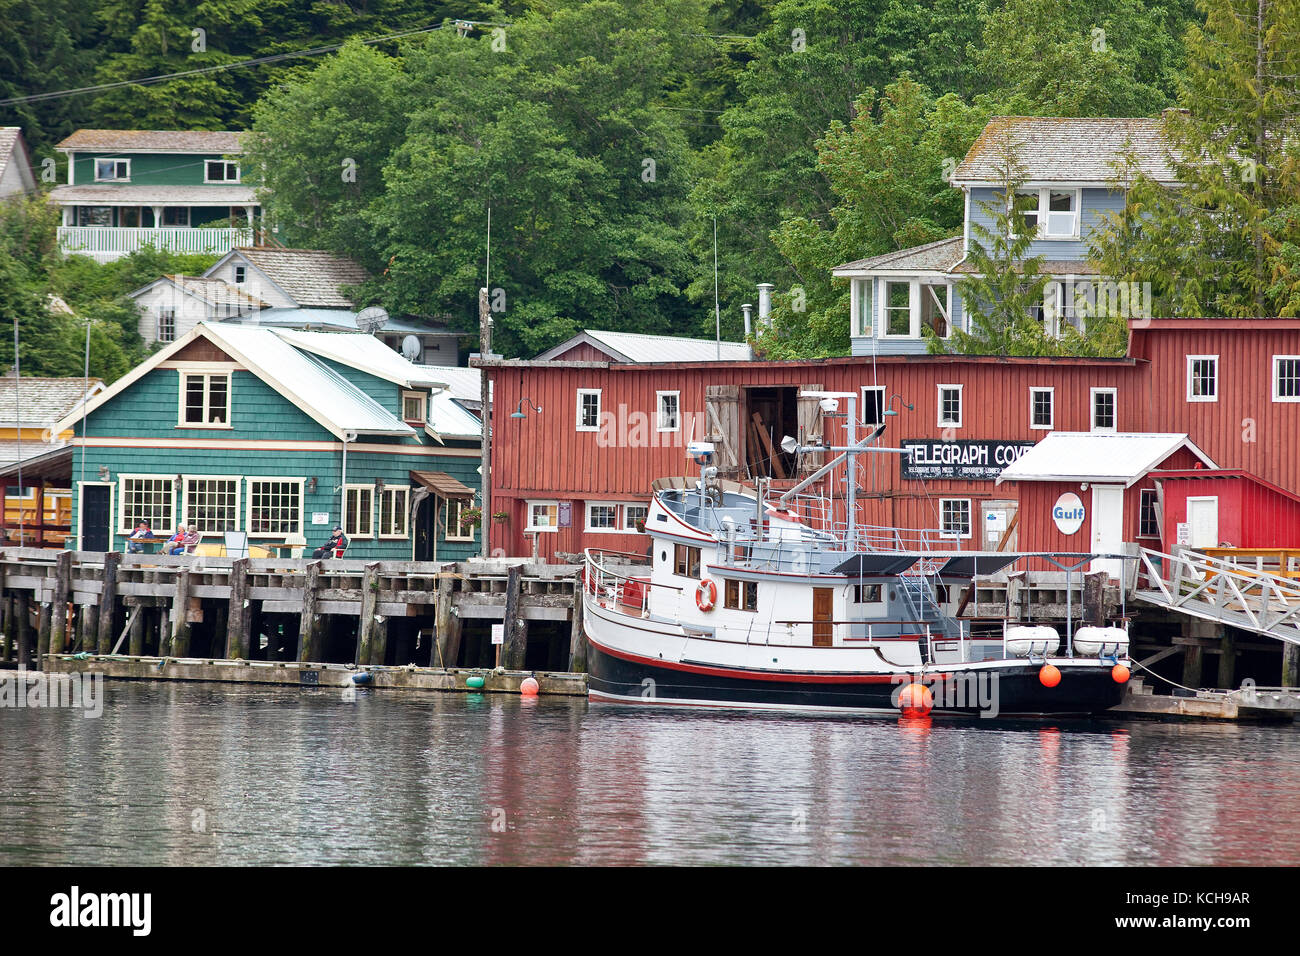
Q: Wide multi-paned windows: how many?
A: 3